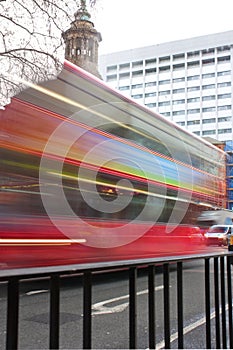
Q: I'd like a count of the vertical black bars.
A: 11